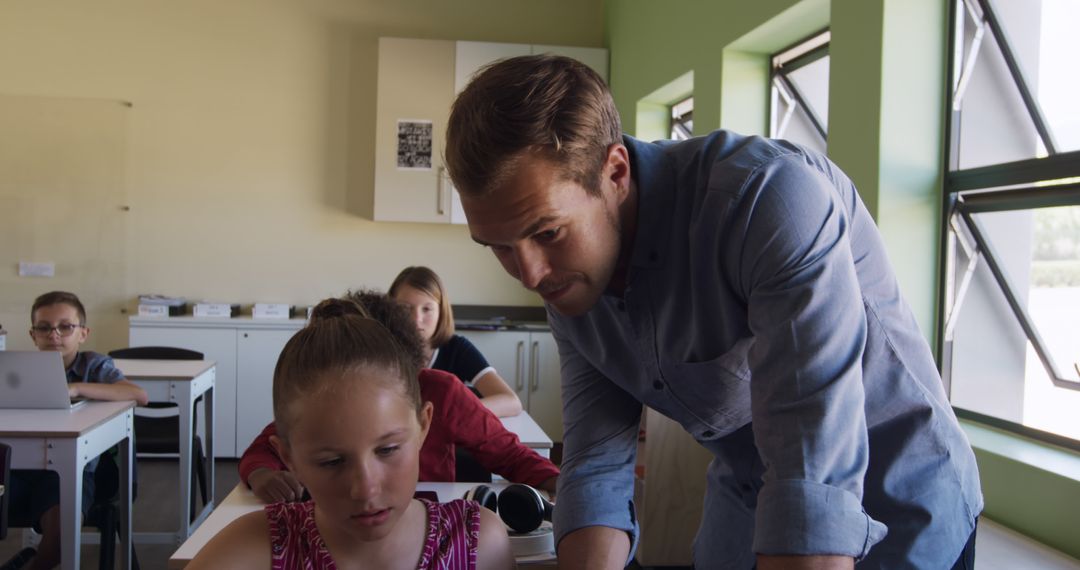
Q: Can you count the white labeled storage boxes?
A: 3